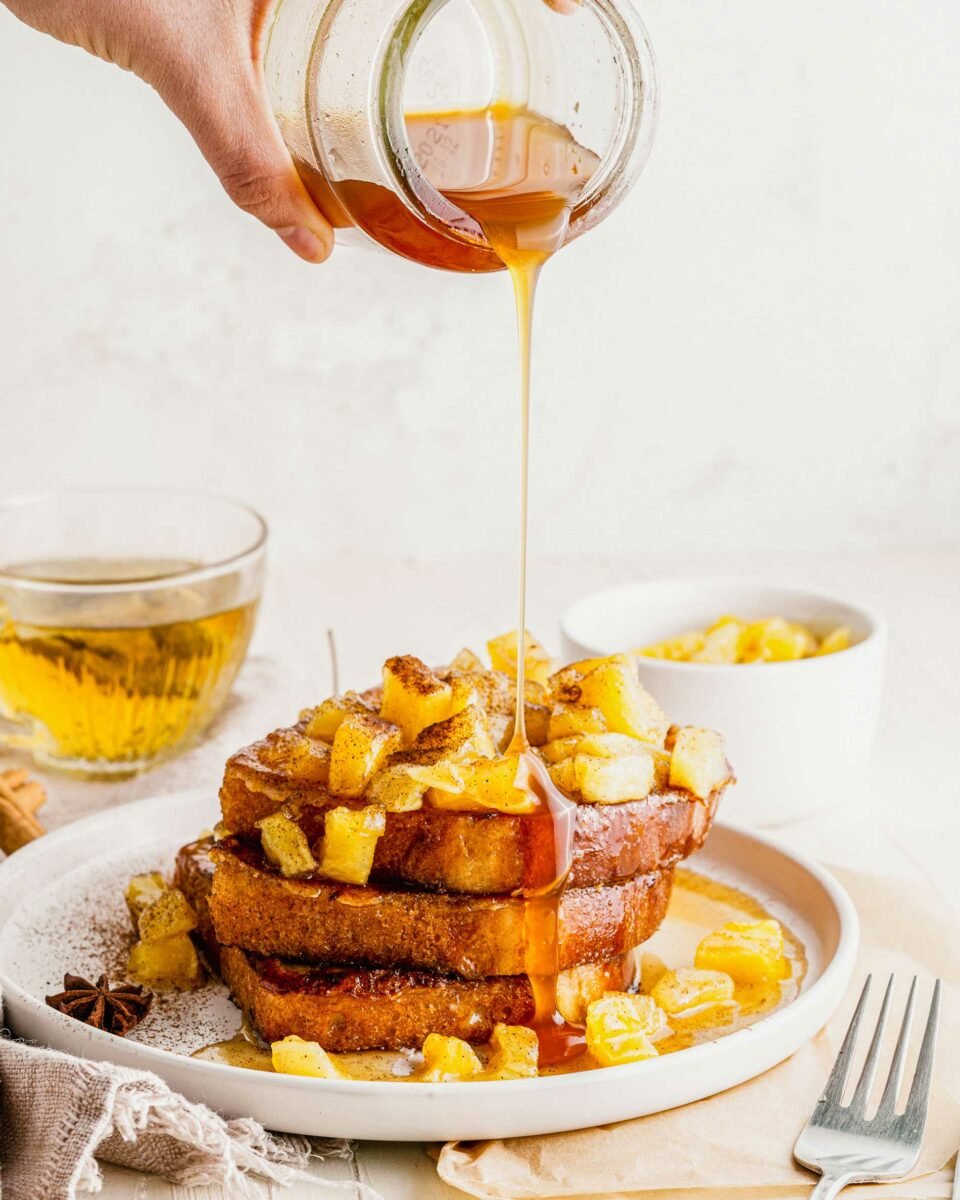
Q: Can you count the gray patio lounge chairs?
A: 0